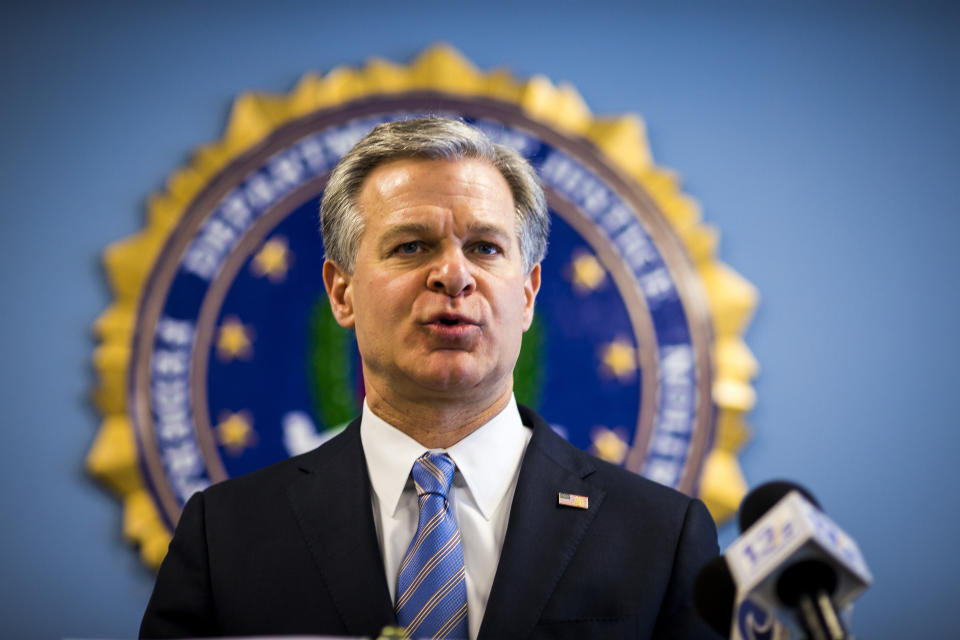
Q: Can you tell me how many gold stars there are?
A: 6